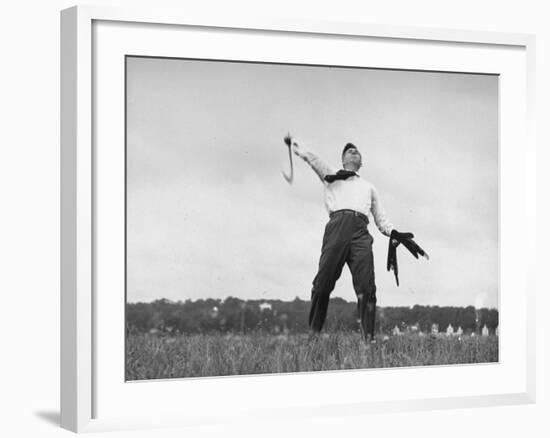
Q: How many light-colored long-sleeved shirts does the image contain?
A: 1